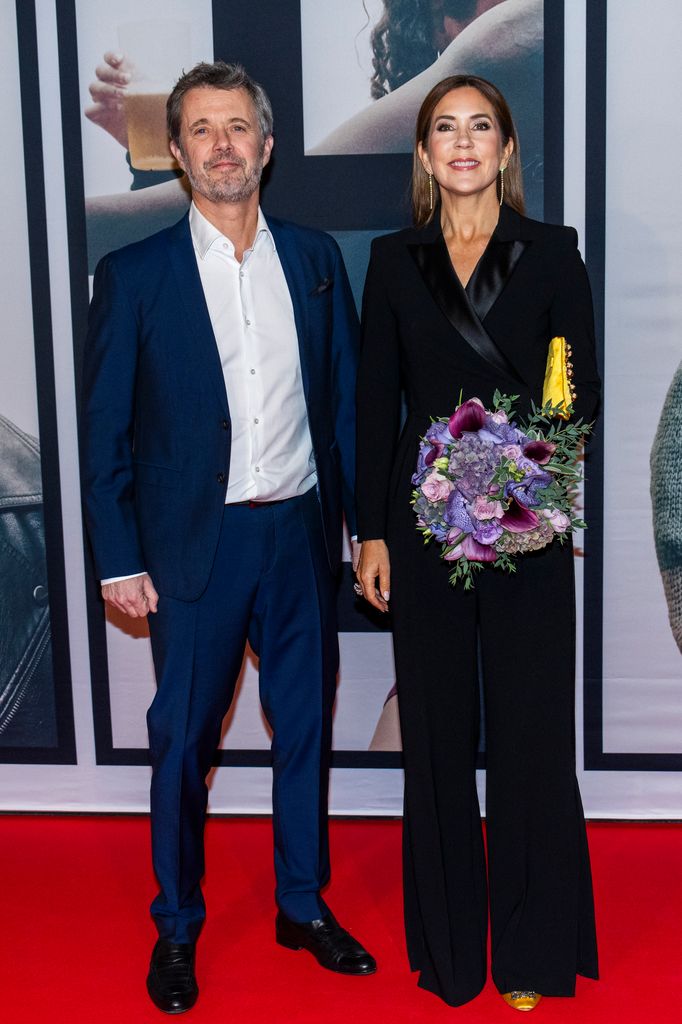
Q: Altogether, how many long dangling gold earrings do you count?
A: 2